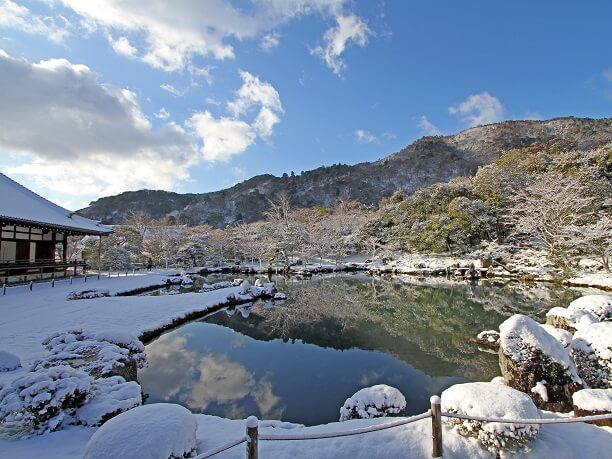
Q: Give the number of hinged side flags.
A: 0